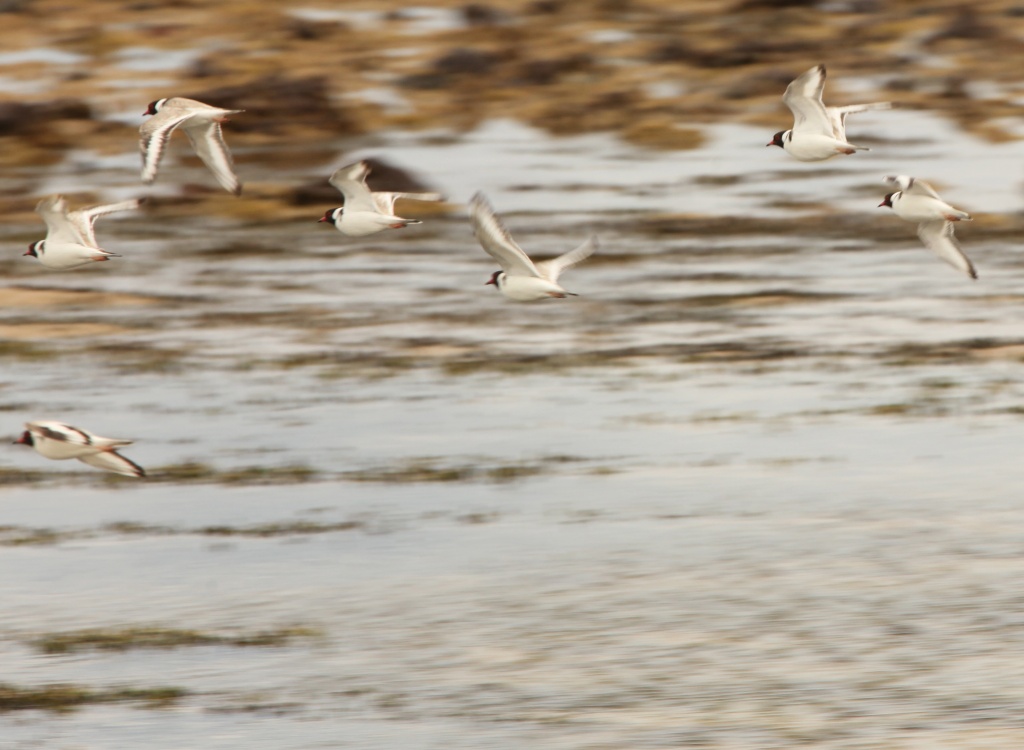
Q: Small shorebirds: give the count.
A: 7